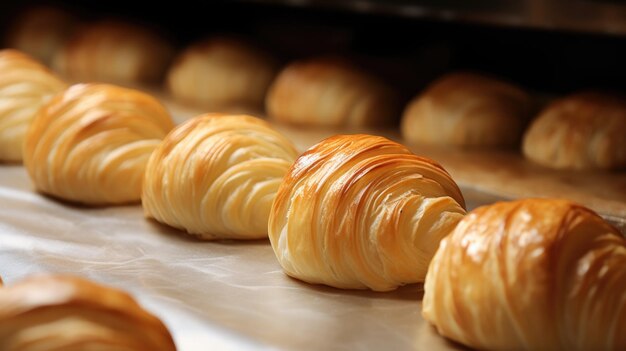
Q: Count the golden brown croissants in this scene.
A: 12